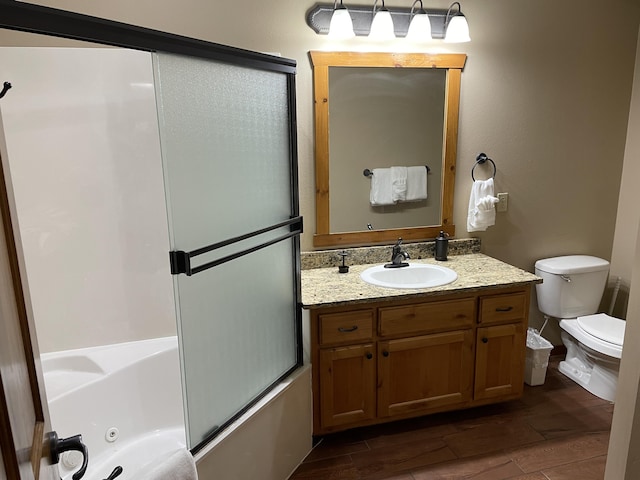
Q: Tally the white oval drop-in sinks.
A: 1